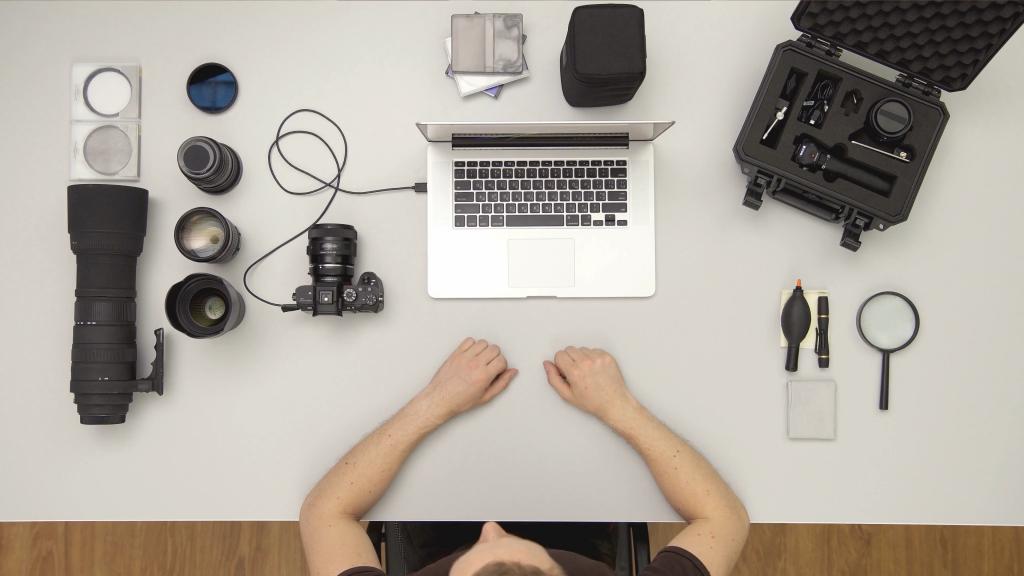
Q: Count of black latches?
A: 2